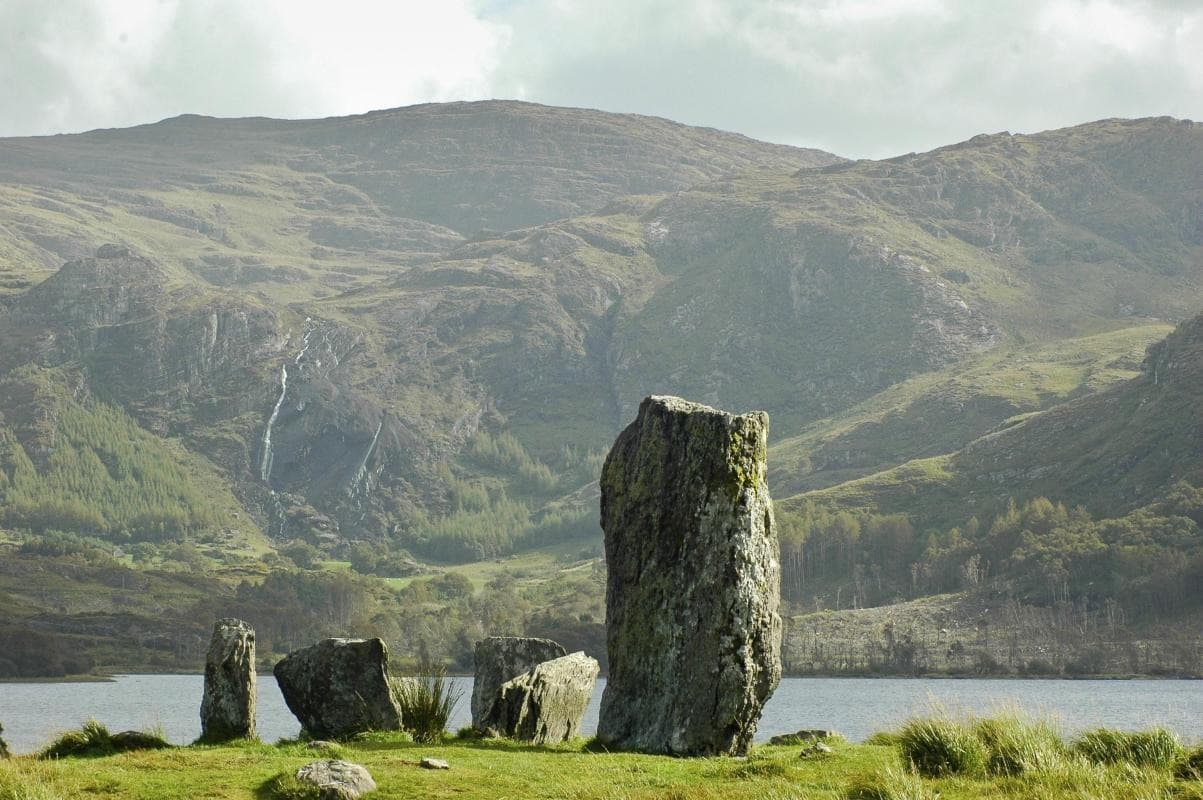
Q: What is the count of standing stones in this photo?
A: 5